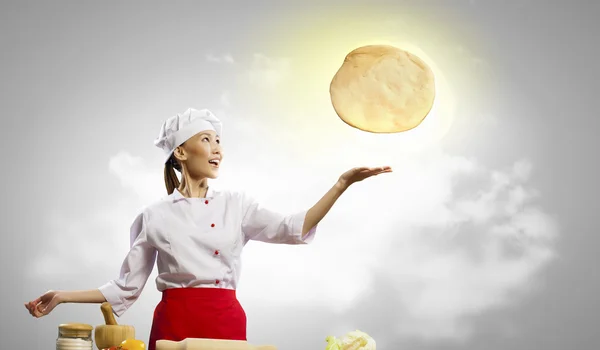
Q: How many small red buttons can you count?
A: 4